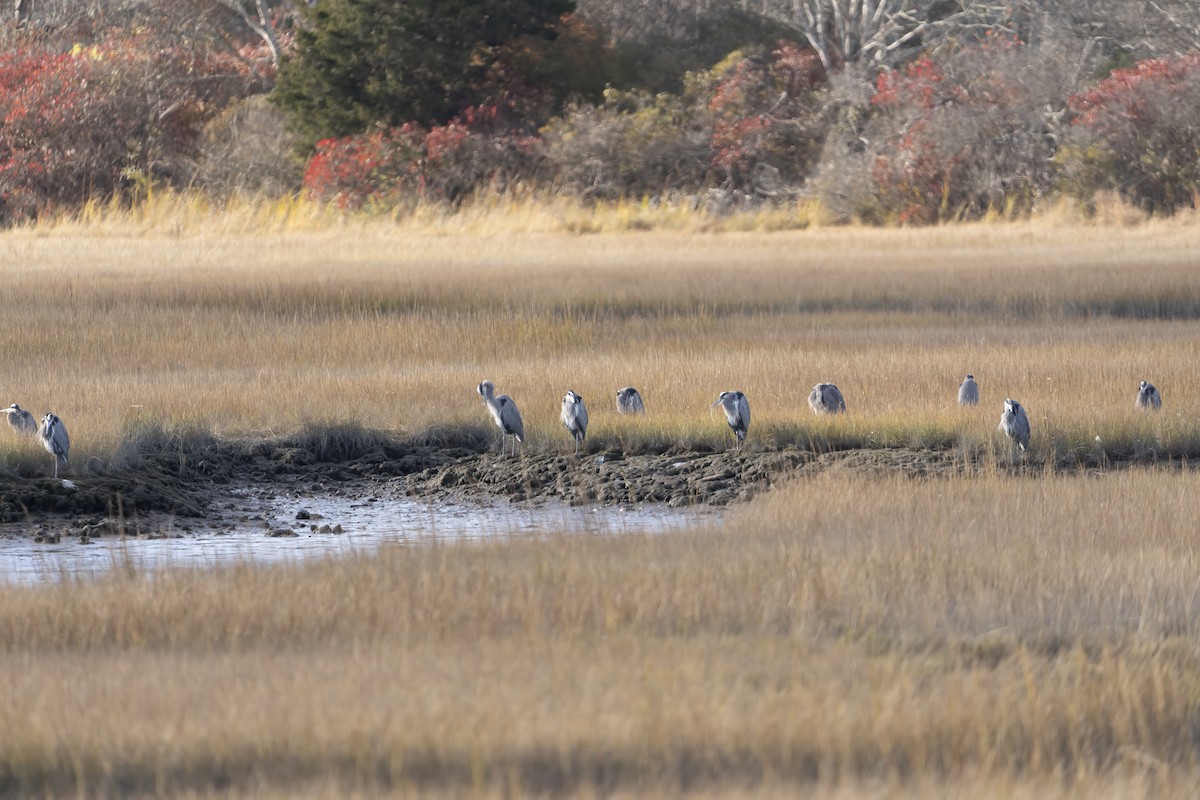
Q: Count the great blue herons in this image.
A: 10